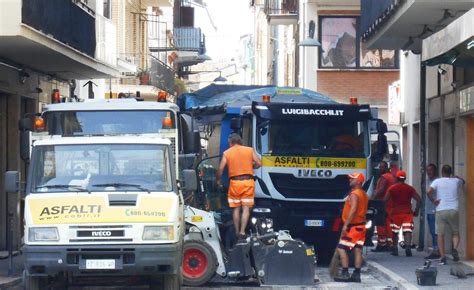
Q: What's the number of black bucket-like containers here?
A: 1